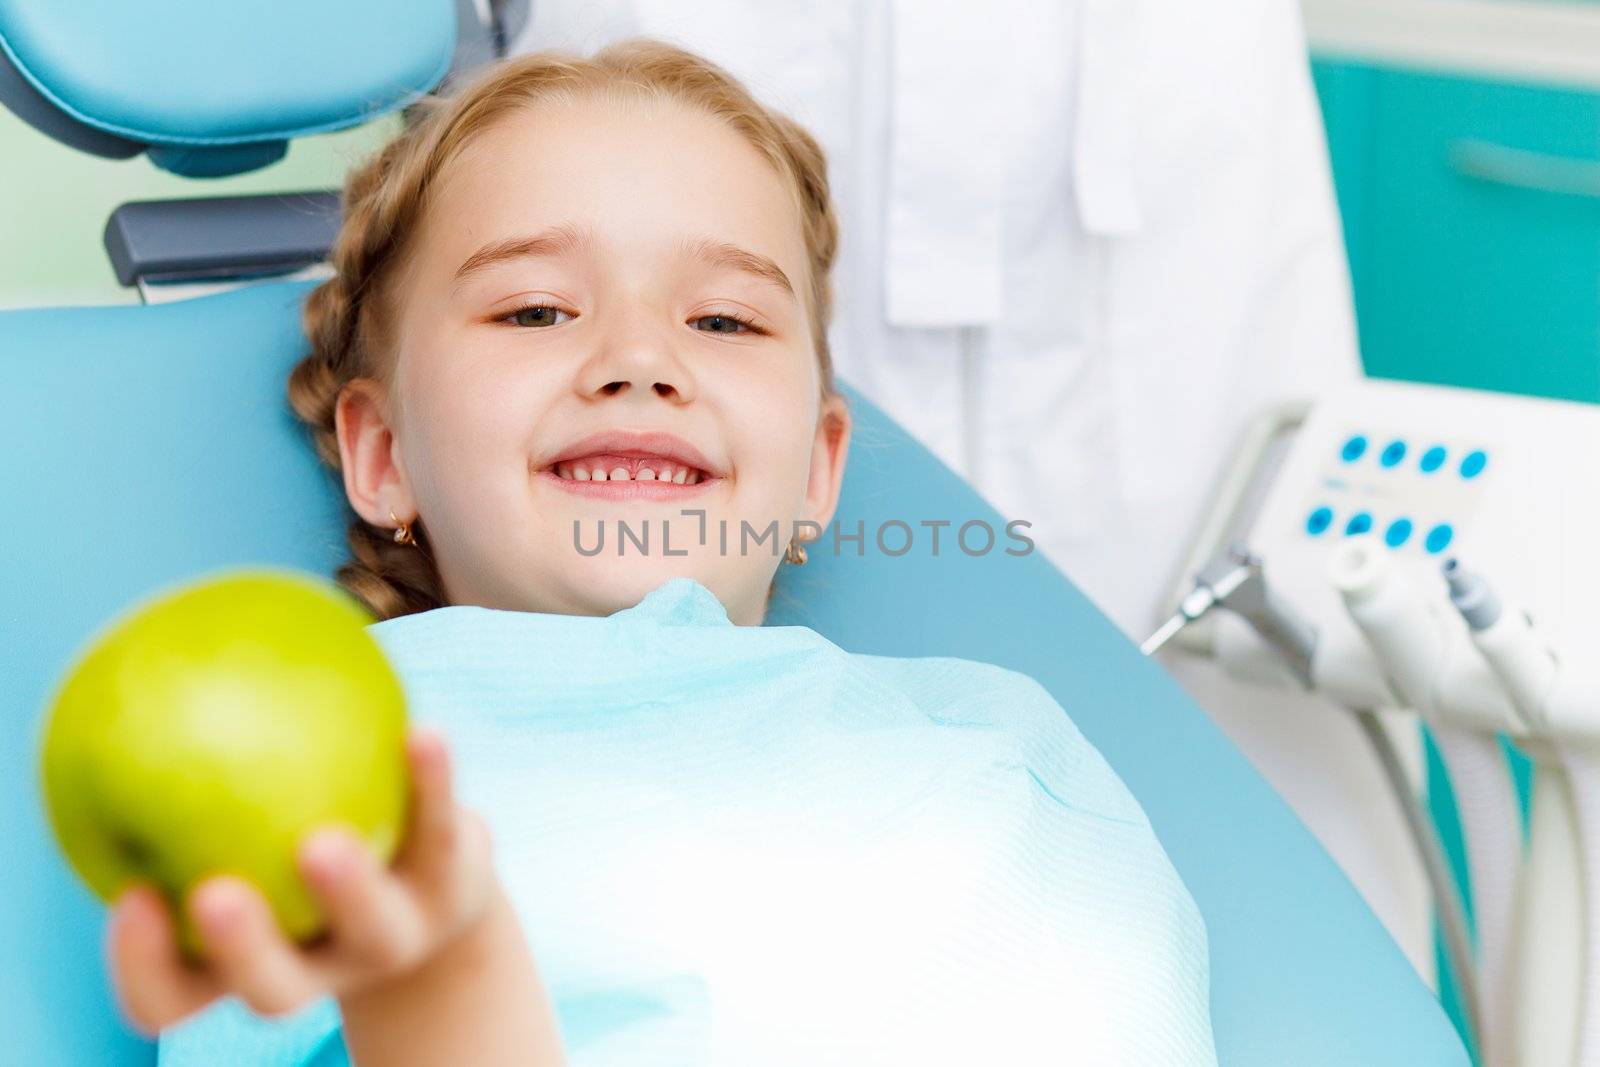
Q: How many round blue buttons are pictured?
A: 8